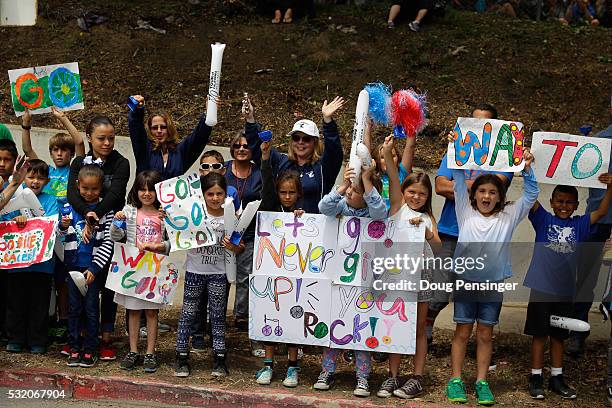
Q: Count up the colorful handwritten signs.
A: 7